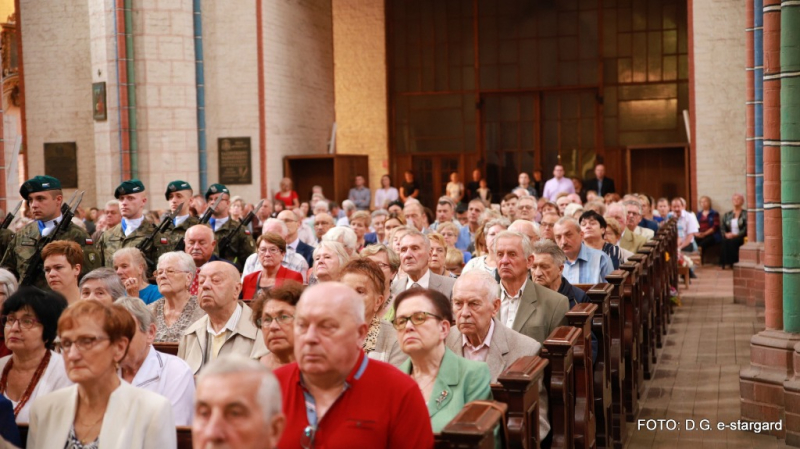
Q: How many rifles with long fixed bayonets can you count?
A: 6